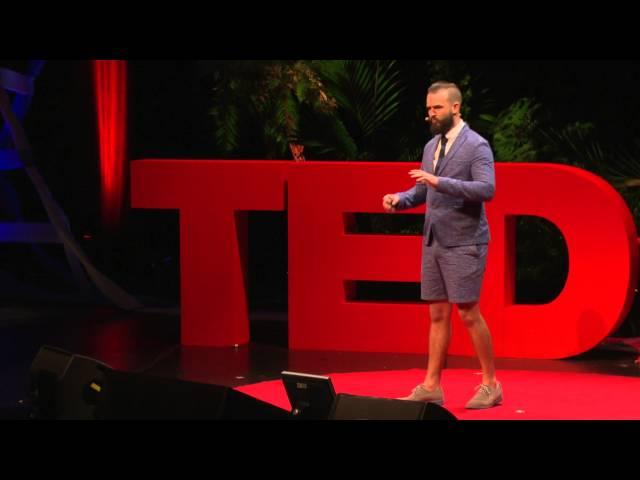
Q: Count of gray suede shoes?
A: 2